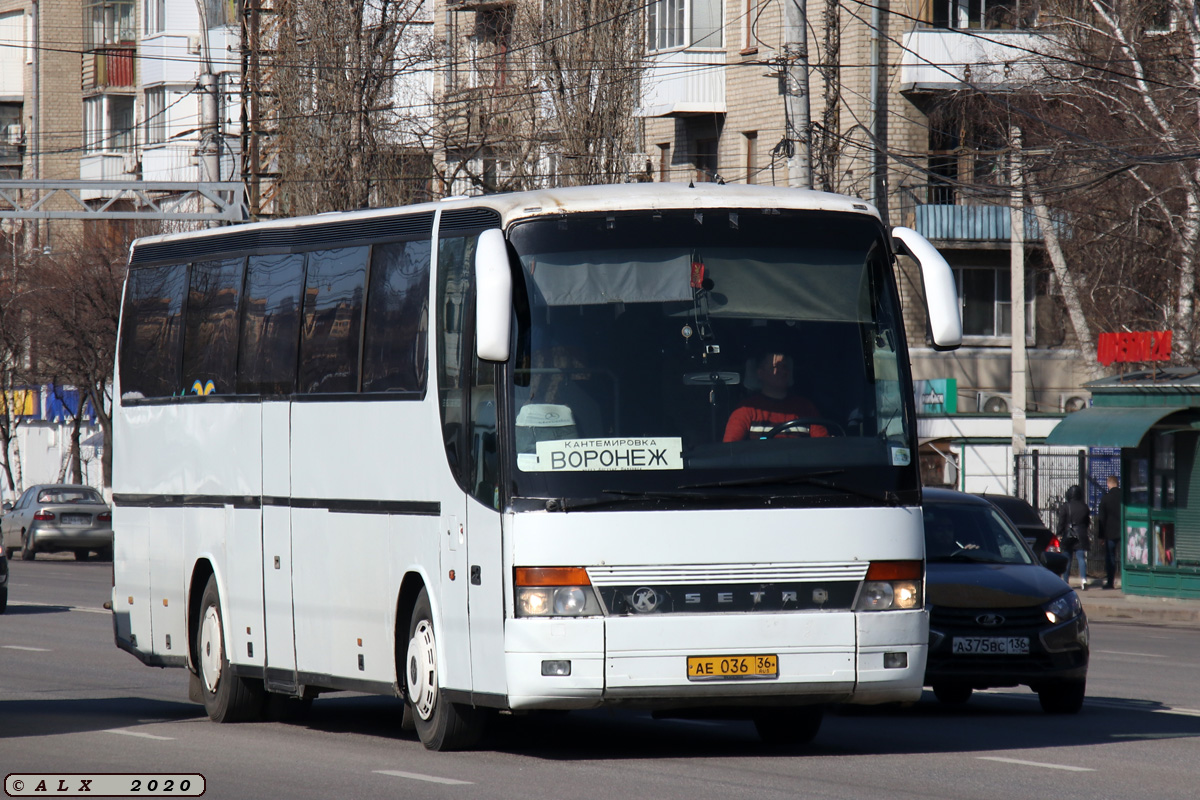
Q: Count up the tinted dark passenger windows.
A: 5